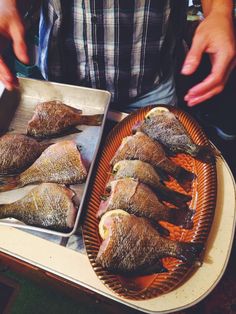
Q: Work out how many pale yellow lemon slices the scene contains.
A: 2